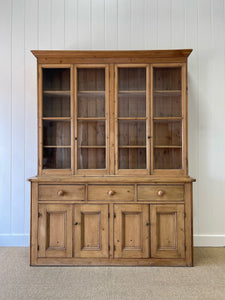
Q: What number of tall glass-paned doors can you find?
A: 4